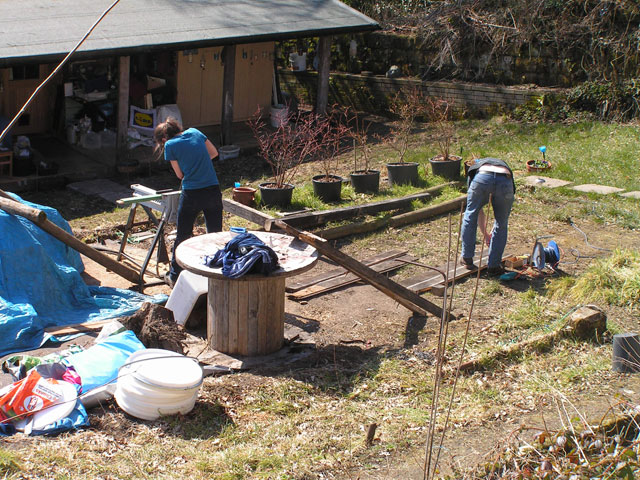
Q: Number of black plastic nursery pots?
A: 5